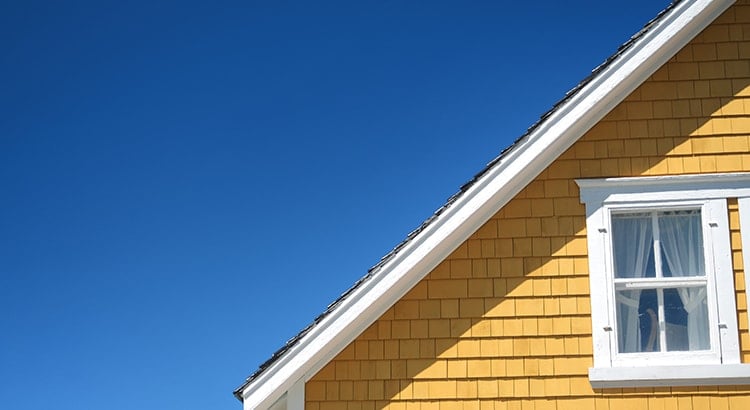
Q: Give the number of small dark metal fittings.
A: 4